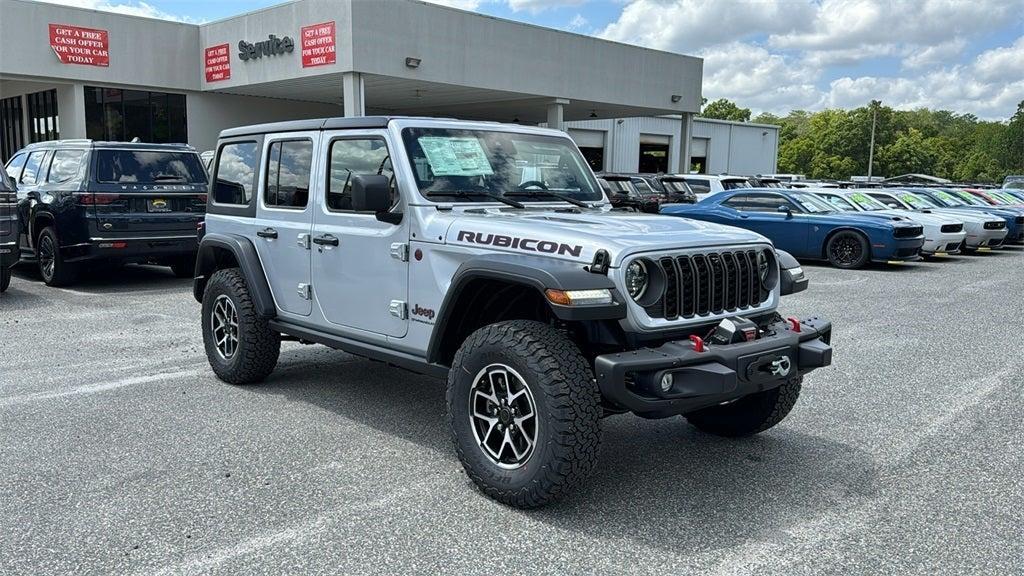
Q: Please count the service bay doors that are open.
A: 3